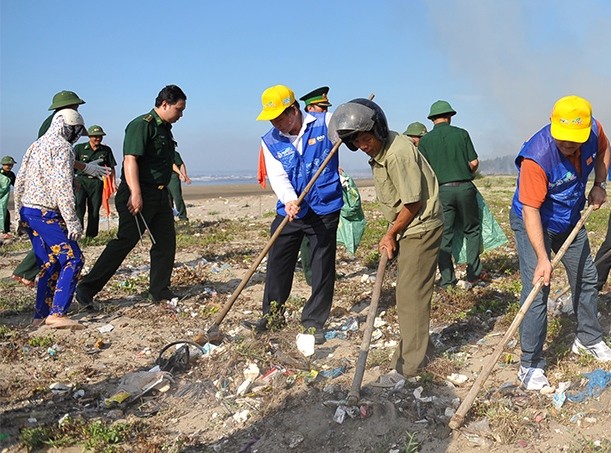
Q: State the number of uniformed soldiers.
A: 8